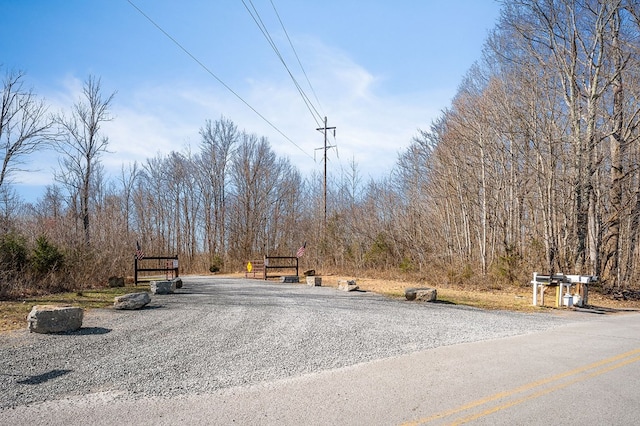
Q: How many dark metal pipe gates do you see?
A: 2